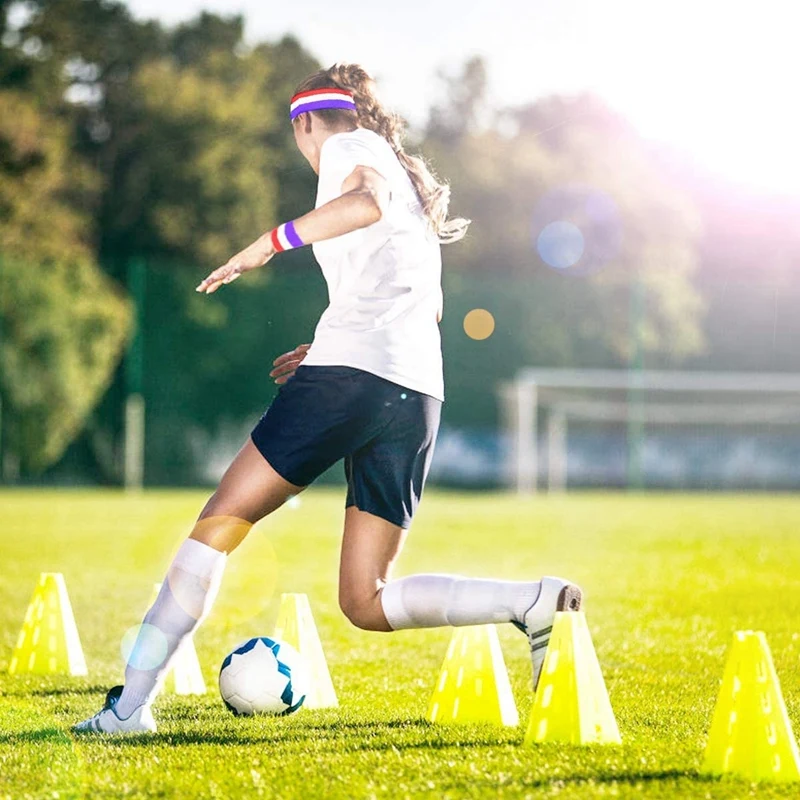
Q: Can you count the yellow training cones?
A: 6